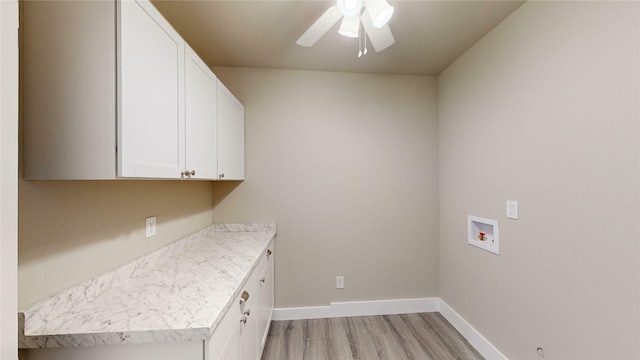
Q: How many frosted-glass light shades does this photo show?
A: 3